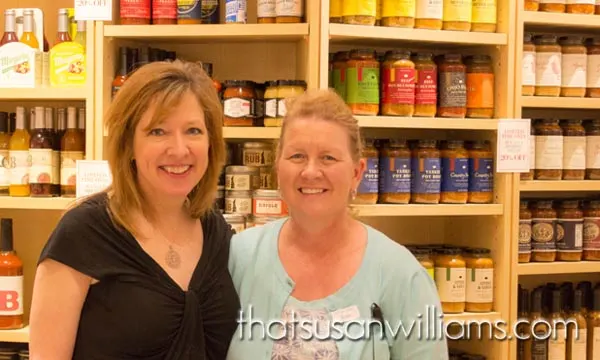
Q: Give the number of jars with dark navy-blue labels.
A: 5